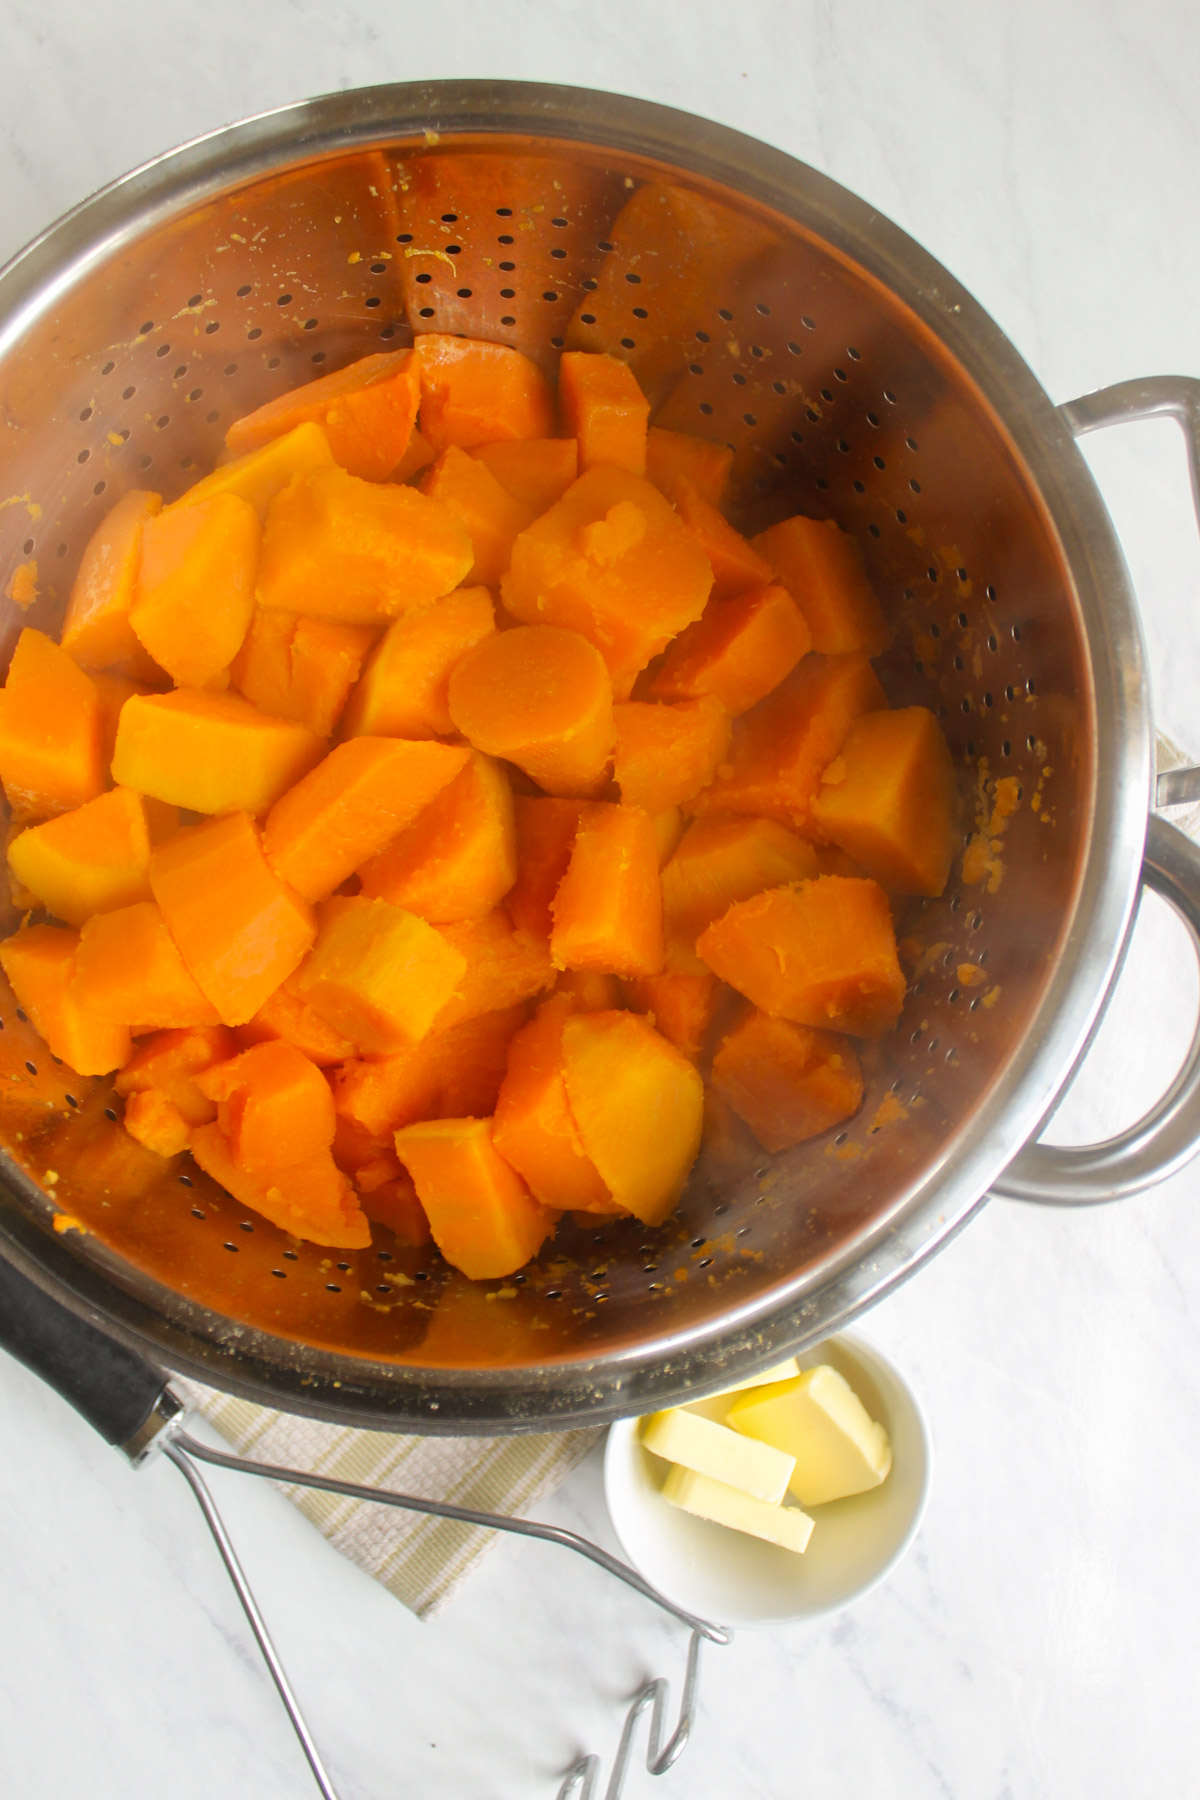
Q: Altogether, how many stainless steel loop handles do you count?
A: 2